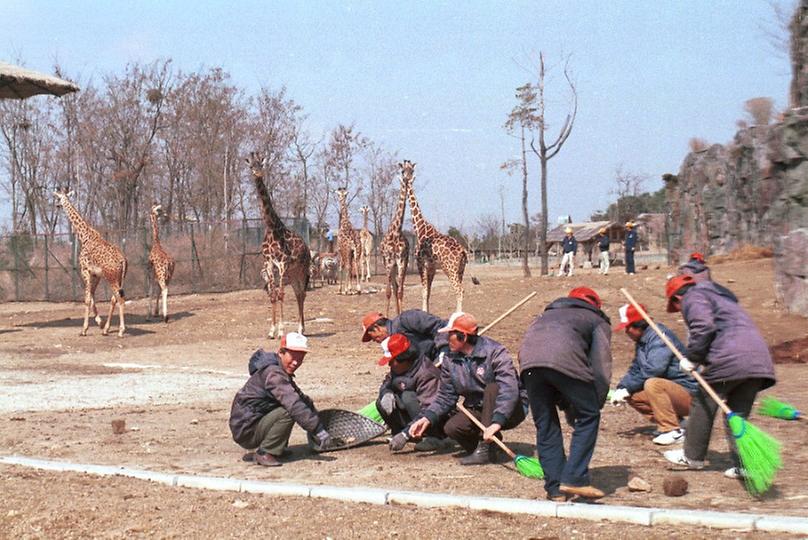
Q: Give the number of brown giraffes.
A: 7